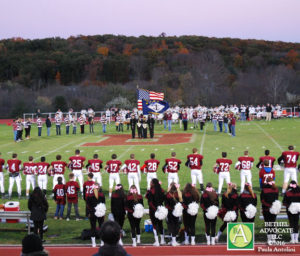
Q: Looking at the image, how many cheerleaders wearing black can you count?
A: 11